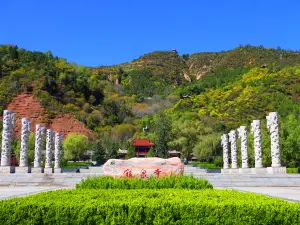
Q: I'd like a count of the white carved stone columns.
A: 10